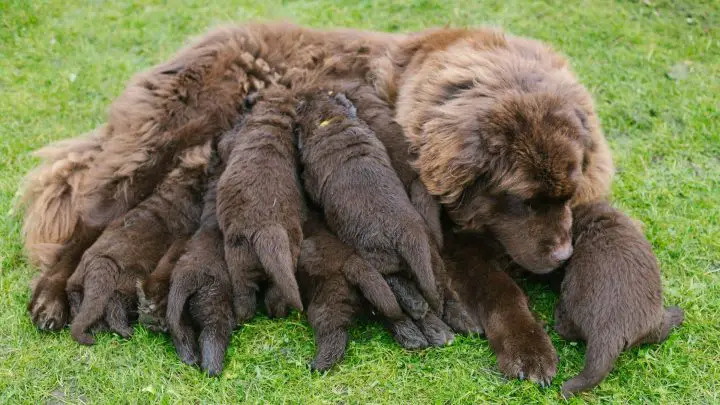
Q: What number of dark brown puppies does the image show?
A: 7